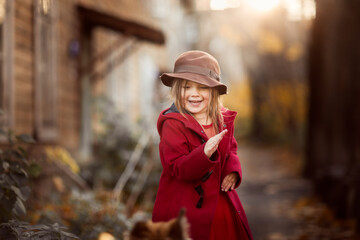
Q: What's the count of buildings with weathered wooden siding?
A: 1